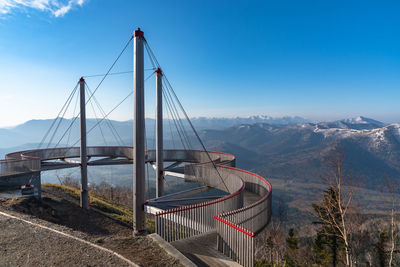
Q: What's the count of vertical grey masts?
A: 3